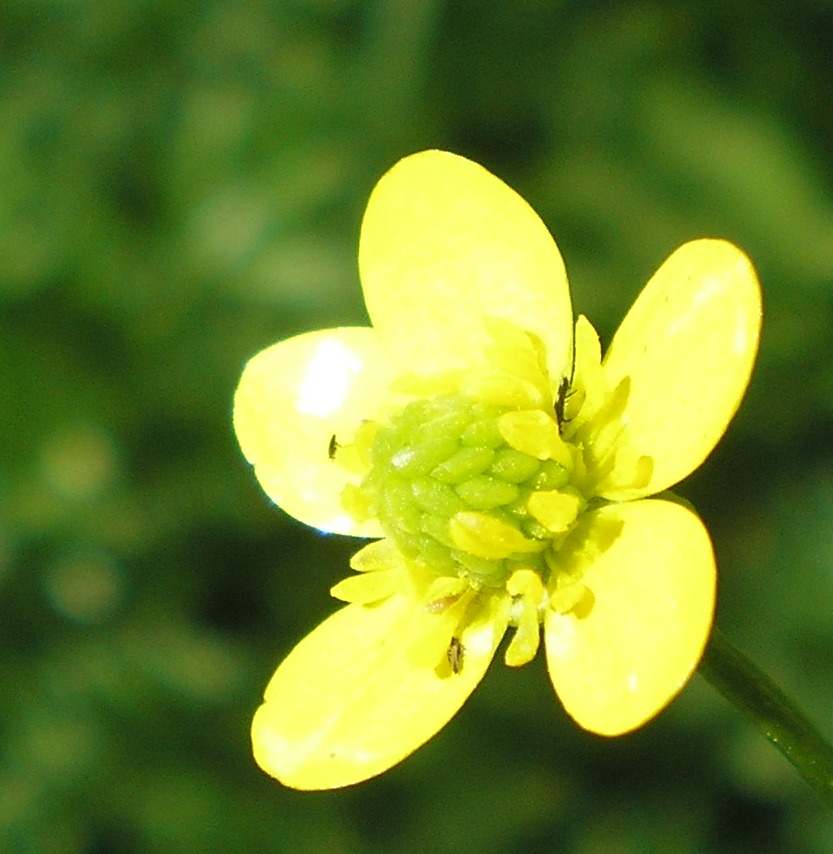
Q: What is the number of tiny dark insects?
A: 3